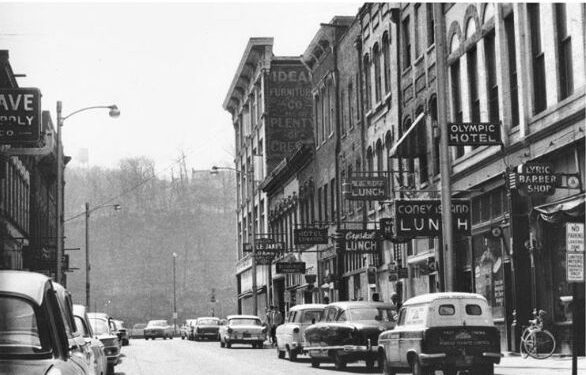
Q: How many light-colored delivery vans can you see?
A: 1